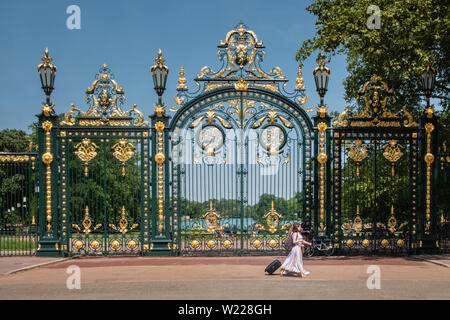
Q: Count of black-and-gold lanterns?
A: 4